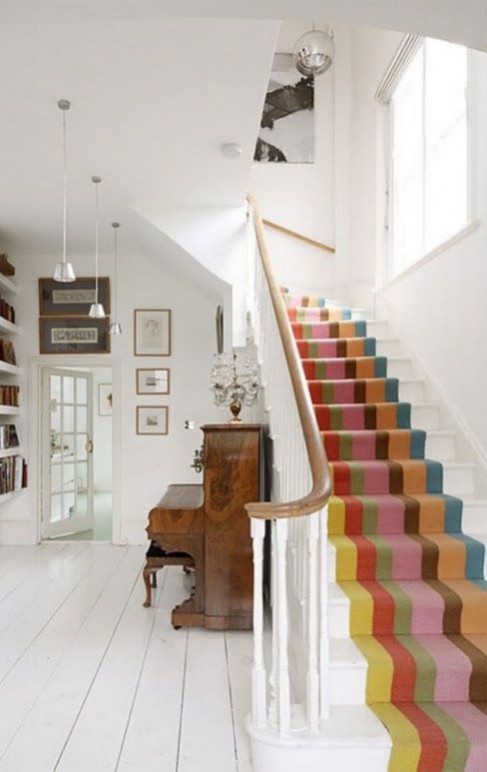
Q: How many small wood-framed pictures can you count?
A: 3